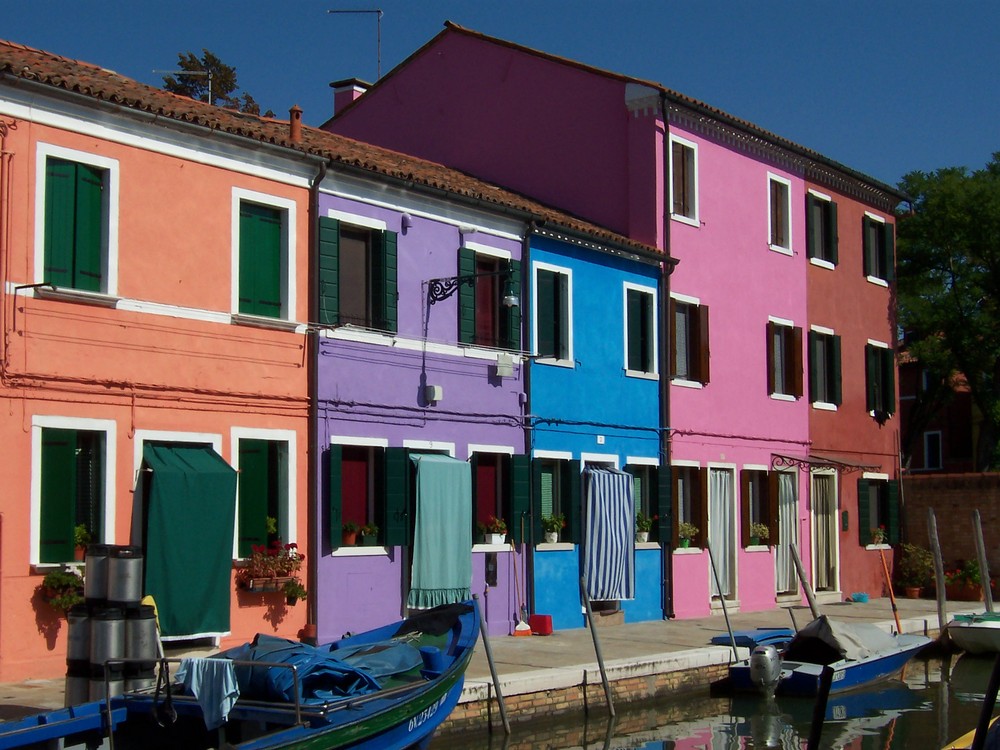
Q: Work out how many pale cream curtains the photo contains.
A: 3